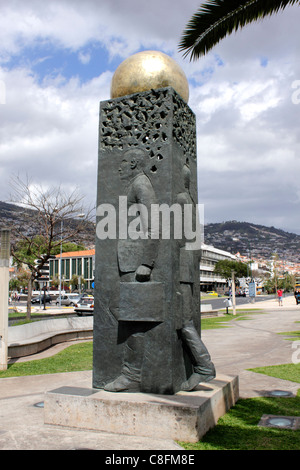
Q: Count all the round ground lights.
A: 3